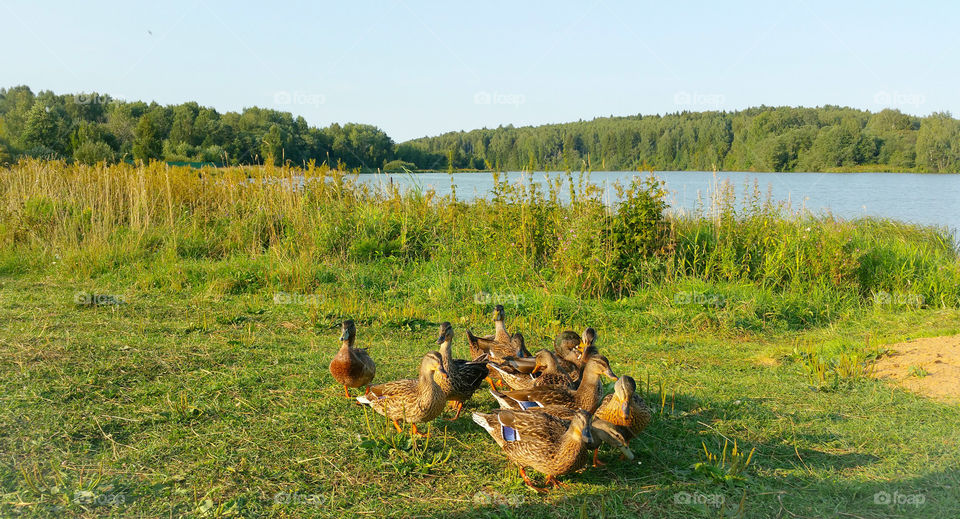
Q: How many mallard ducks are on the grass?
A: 12